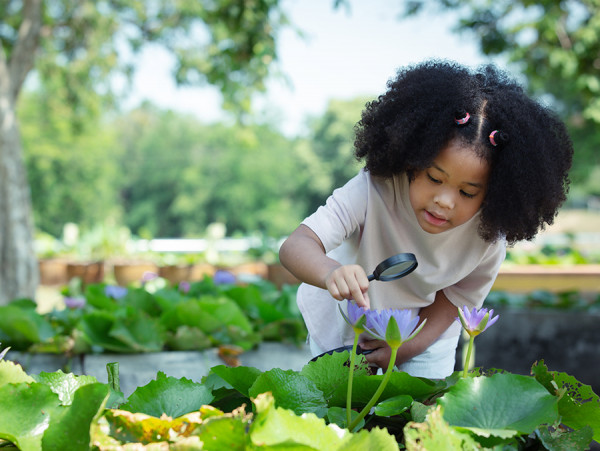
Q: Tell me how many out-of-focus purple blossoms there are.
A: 5